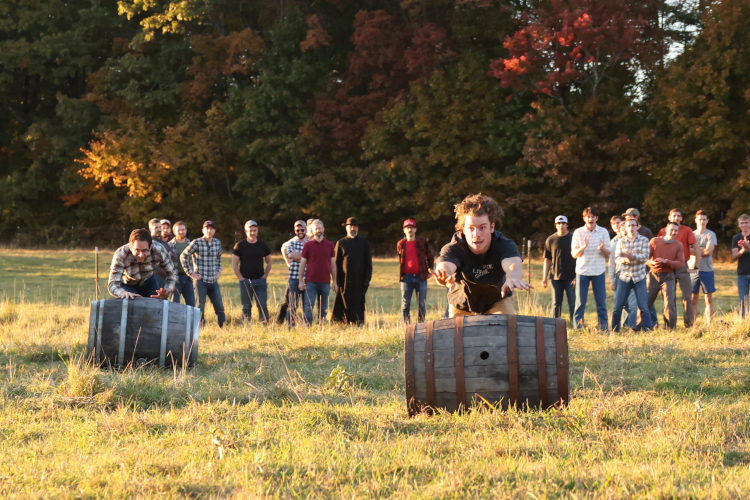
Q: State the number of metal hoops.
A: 12